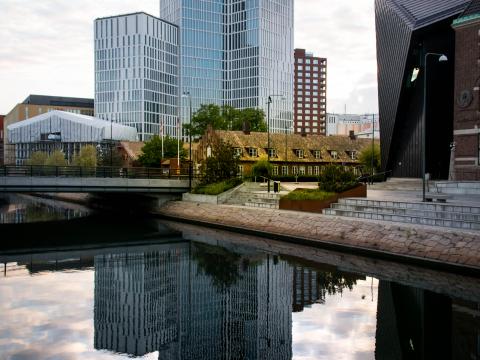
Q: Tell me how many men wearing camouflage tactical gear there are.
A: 0